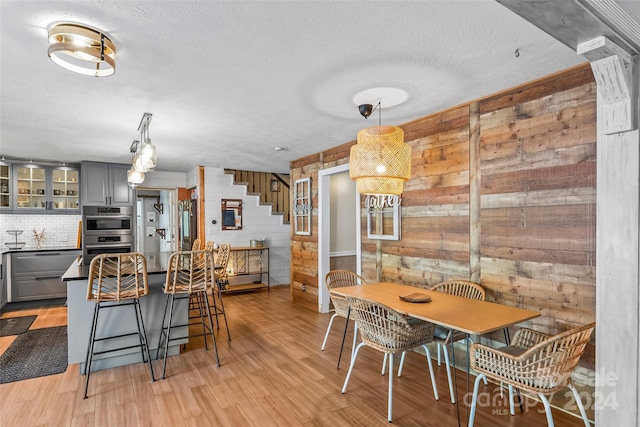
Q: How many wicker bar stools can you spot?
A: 5